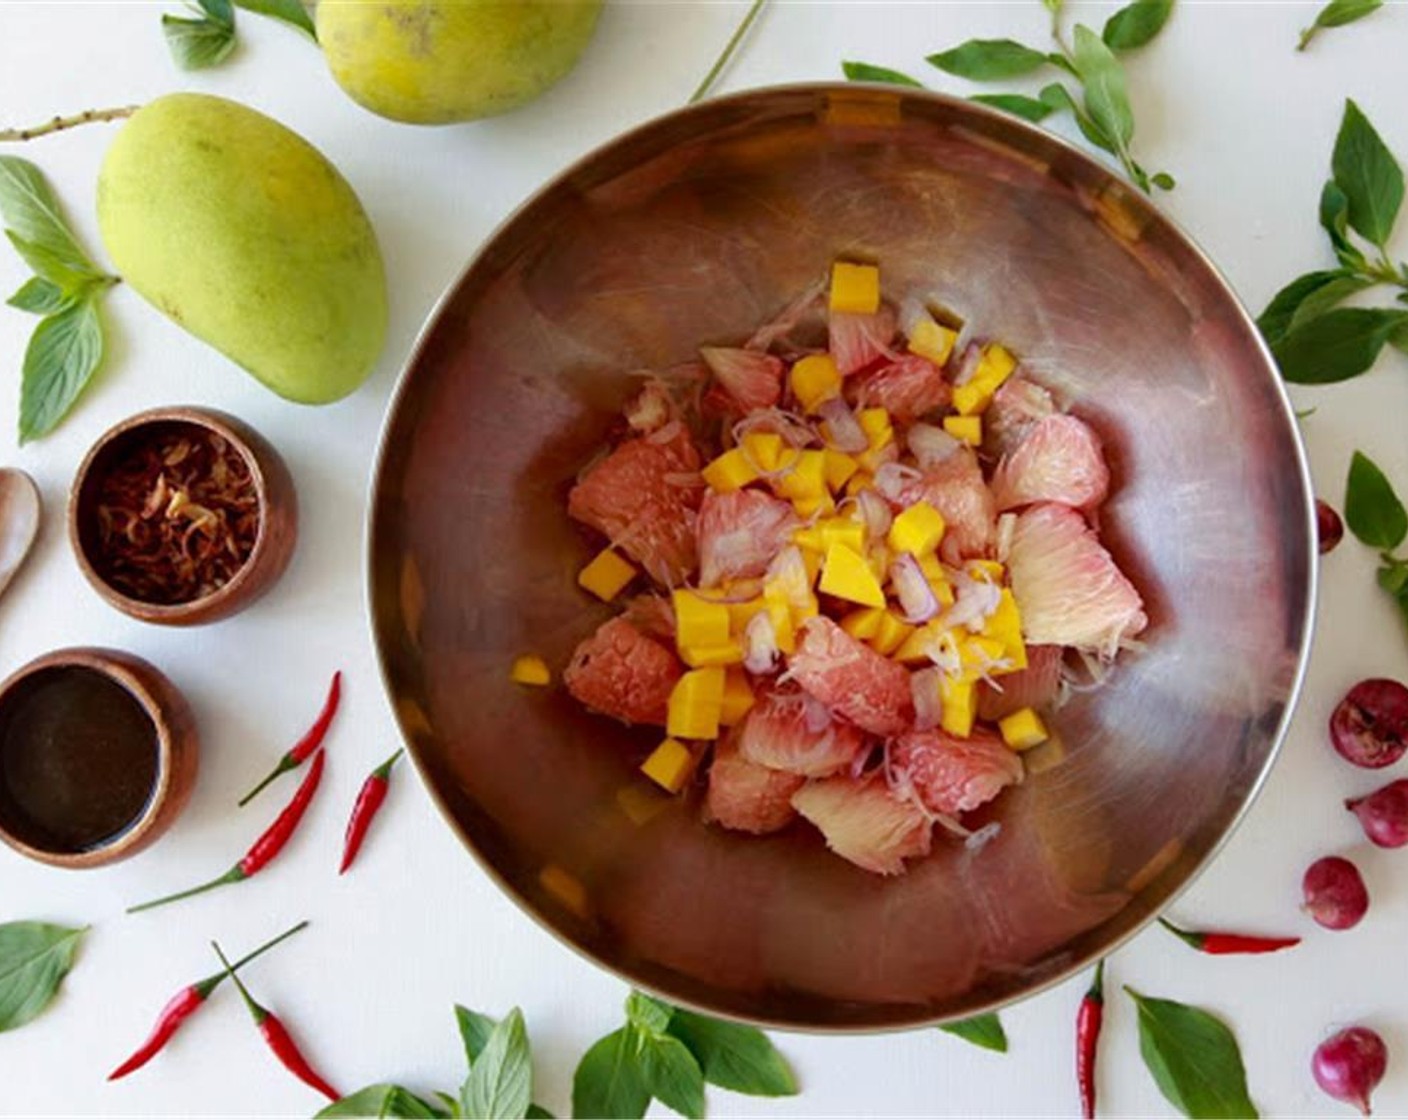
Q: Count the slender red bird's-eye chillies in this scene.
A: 7